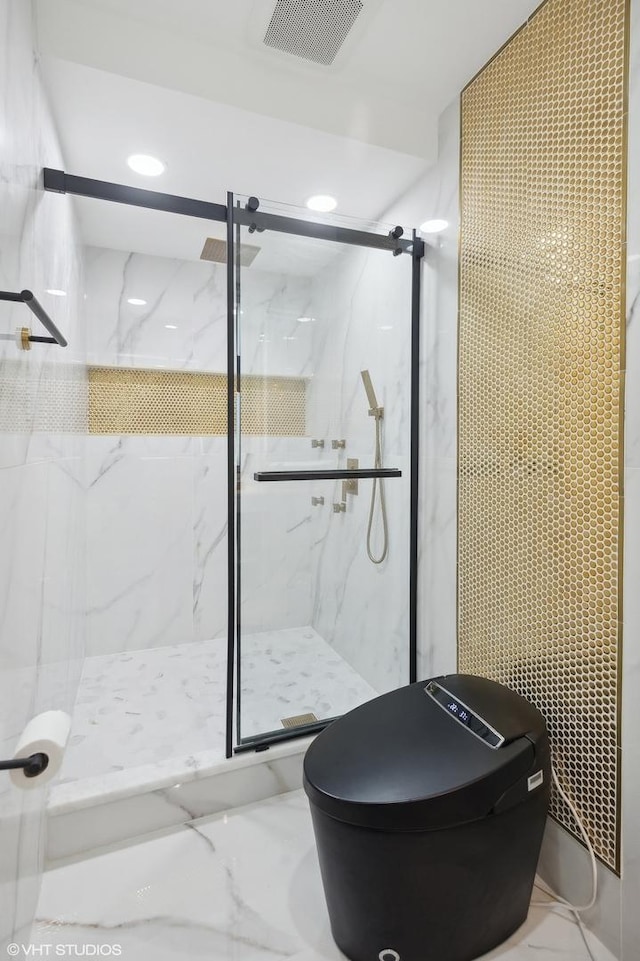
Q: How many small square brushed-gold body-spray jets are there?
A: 4